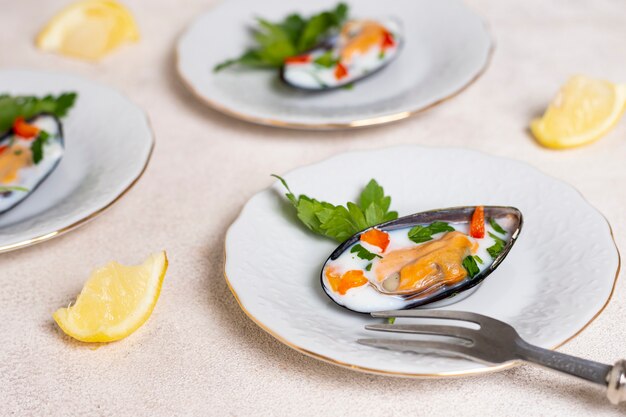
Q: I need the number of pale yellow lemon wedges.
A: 3